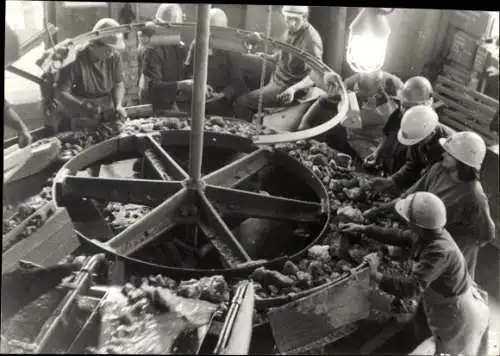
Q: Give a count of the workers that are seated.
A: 1